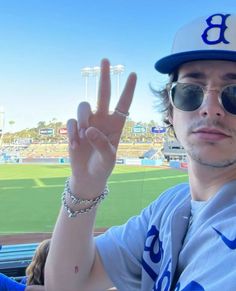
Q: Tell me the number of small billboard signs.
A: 4